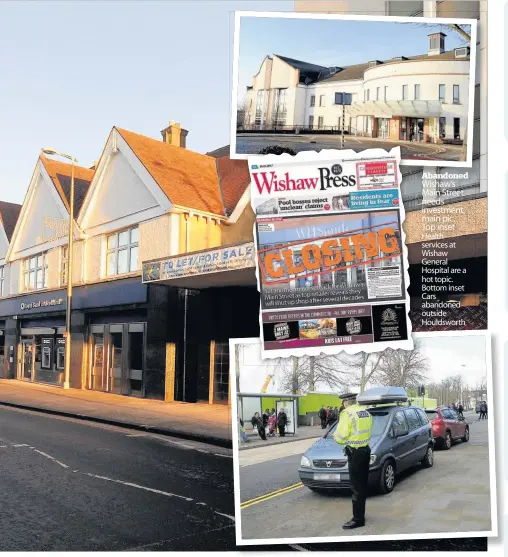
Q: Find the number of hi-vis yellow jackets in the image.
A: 1